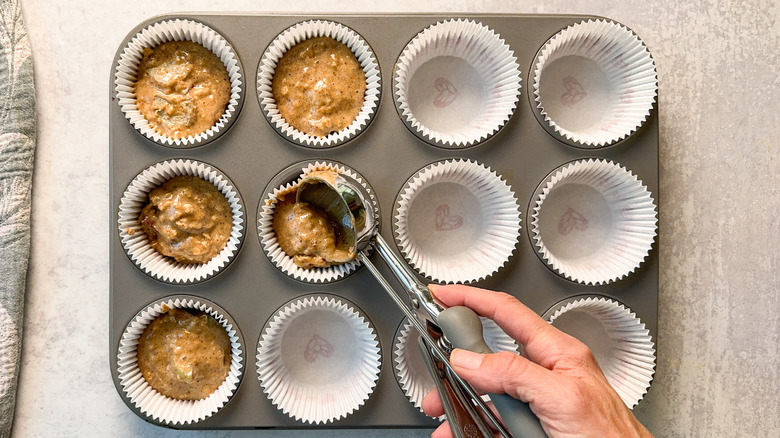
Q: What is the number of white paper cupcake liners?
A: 12